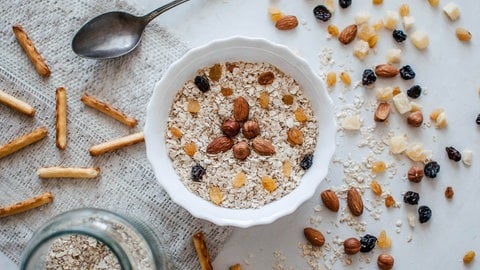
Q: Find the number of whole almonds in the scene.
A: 9